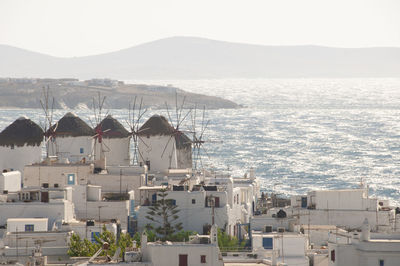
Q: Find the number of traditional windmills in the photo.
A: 5